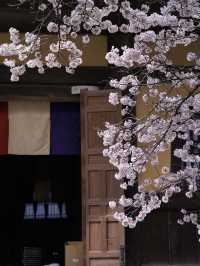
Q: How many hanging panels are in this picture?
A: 3